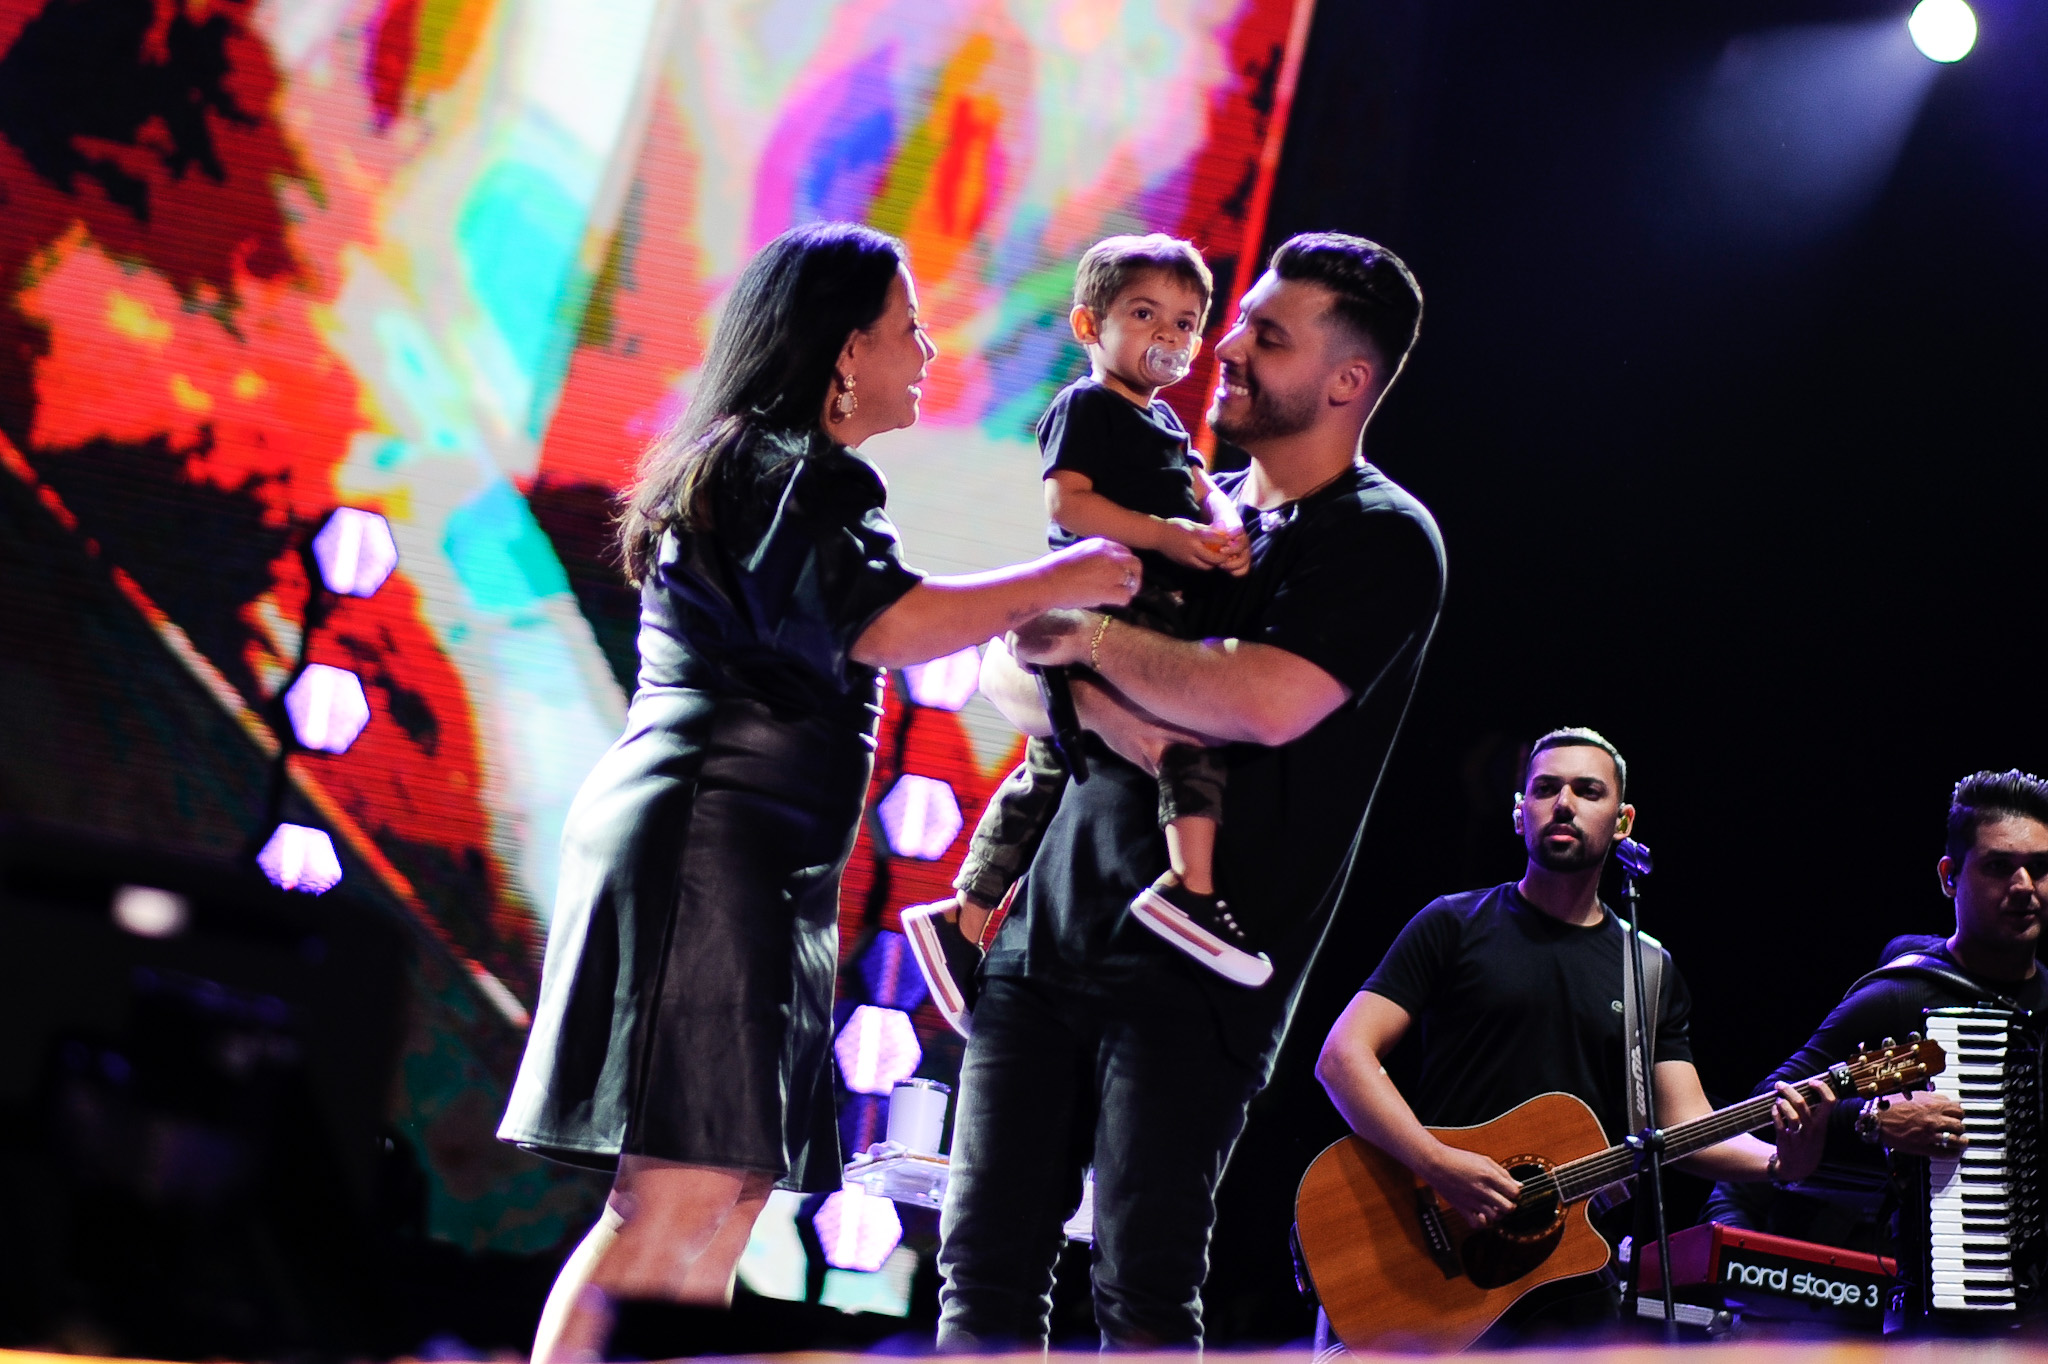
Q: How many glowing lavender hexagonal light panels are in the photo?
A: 7